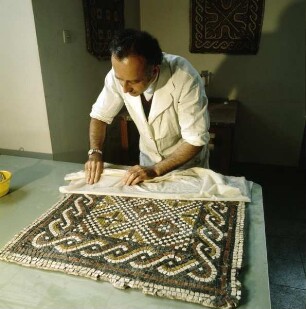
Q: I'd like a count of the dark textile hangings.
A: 2